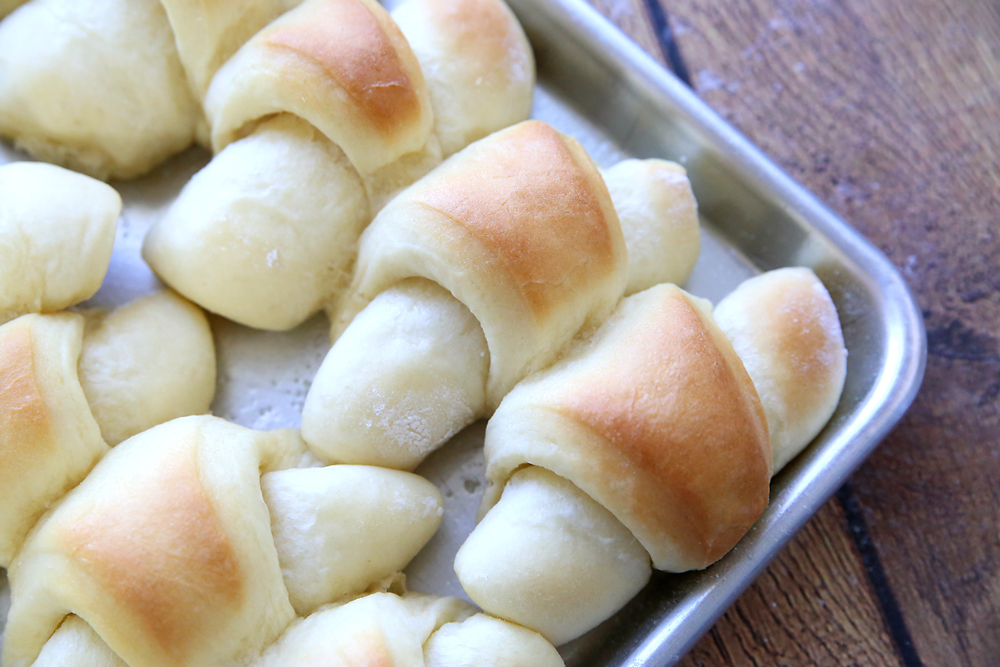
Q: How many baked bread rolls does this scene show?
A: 8